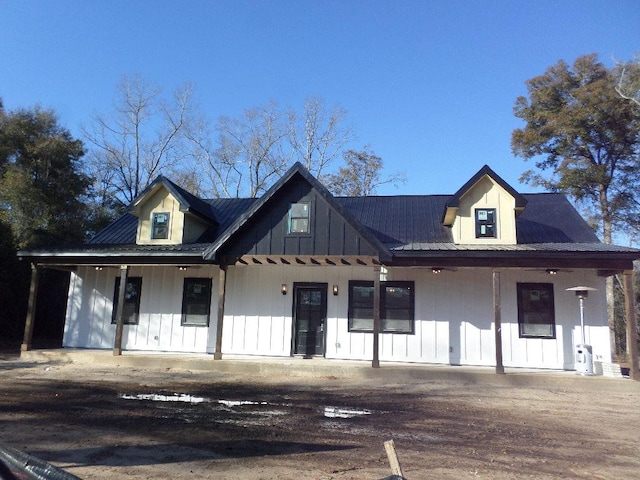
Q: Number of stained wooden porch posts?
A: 6